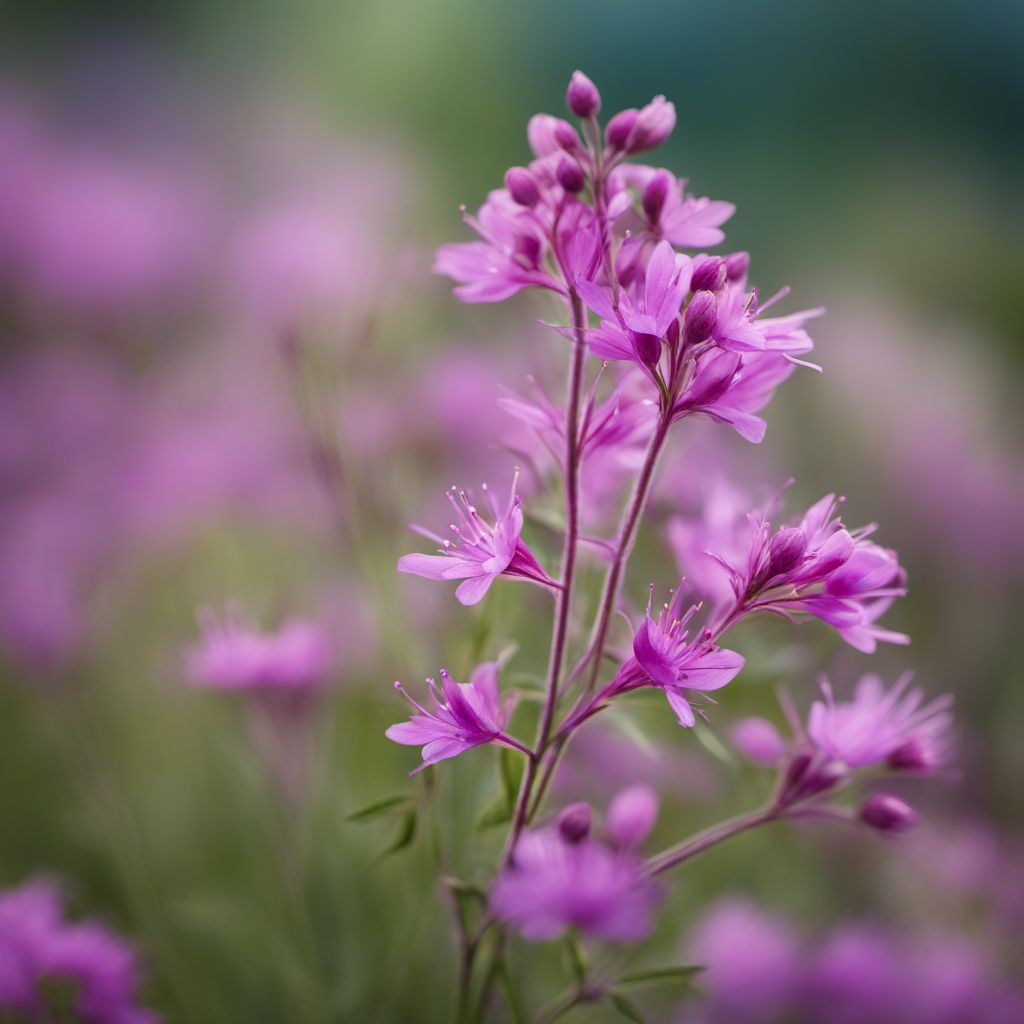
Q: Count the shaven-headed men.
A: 0